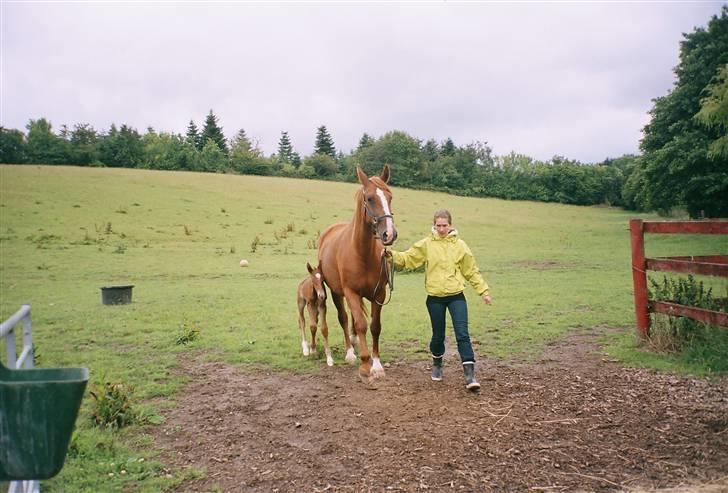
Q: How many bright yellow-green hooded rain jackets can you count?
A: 1